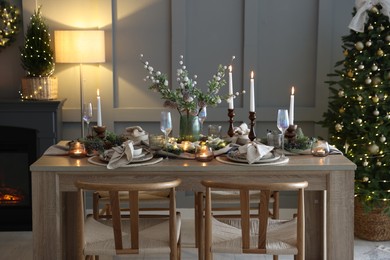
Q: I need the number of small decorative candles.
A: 3